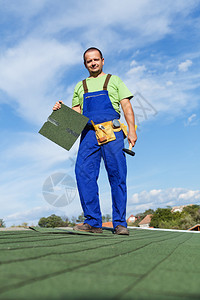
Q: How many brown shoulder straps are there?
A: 2